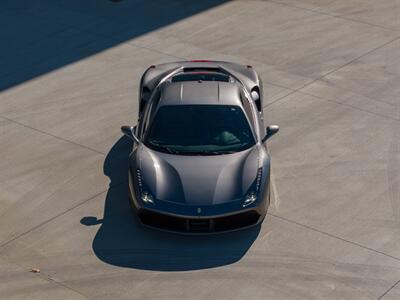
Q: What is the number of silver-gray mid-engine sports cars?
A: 1